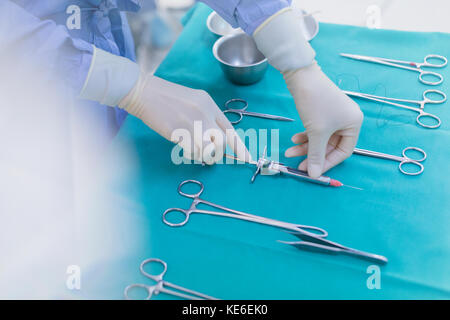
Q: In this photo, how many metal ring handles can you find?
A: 12